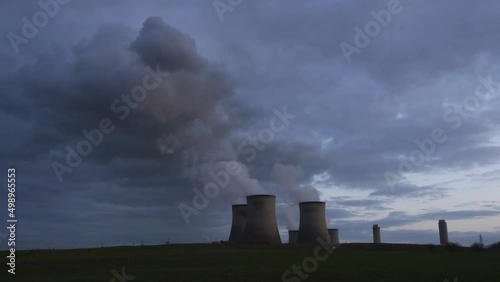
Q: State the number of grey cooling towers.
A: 5